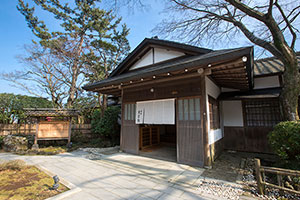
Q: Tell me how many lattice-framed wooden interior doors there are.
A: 2